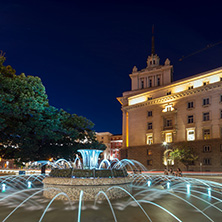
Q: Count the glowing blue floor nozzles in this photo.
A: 6